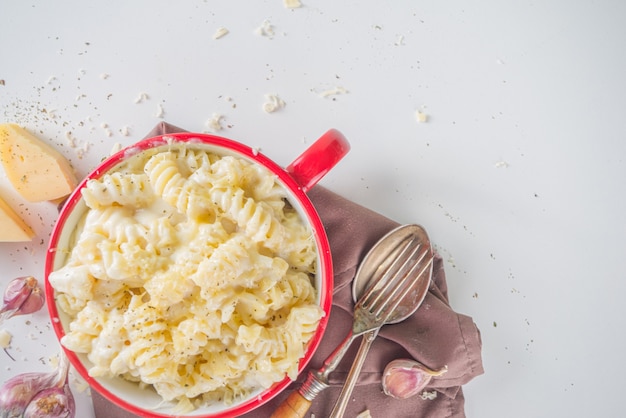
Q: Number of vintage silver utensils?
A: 2